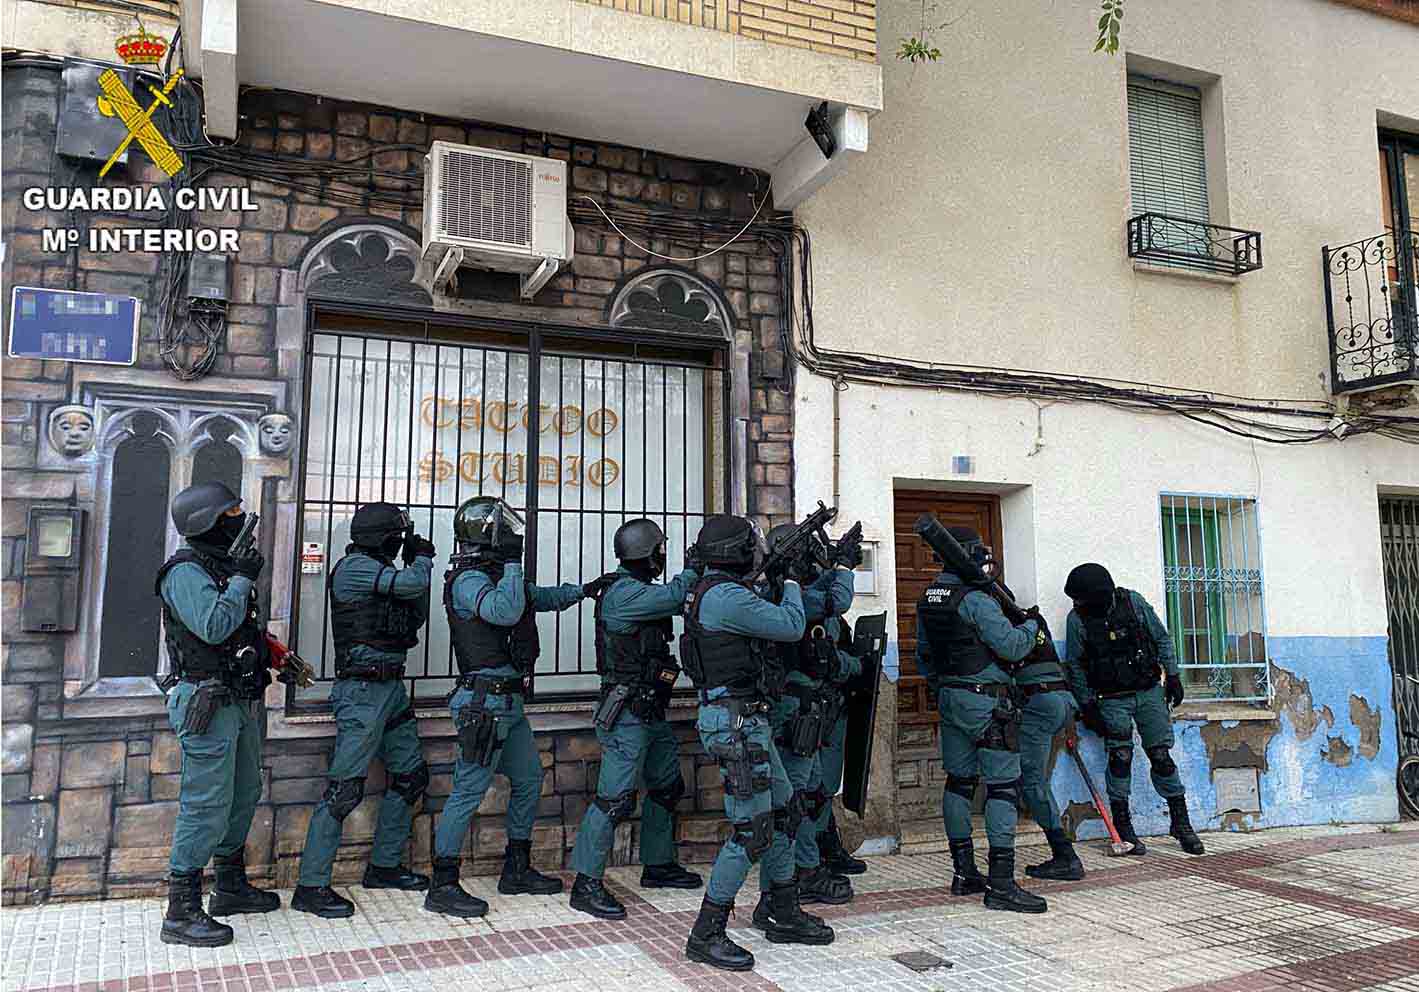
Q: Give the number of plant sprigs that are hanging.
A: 2